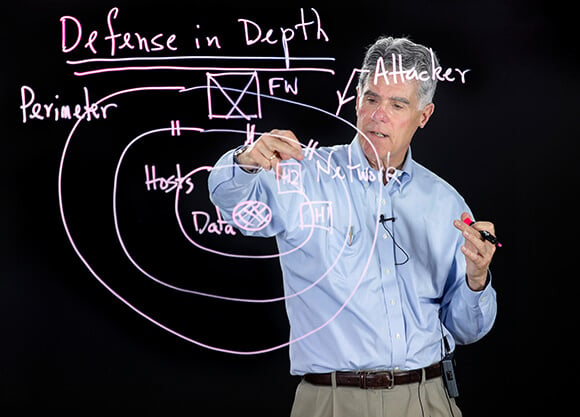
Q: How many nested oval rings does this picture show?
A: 3